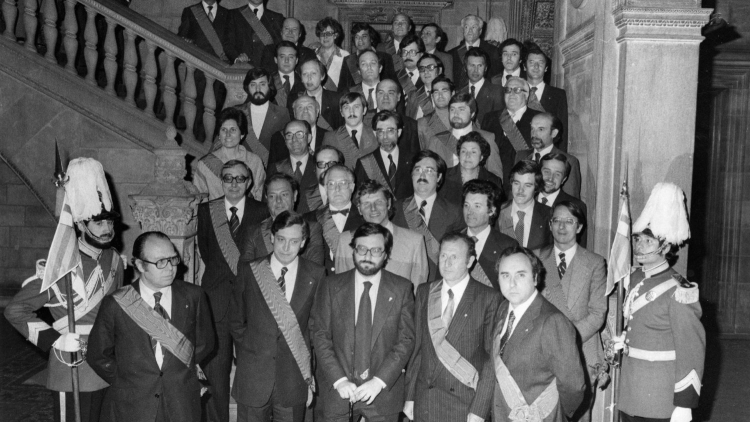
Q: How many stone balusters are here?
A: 11